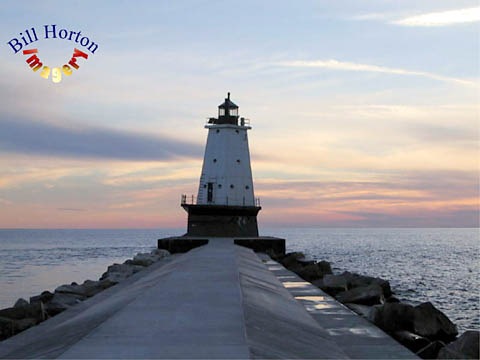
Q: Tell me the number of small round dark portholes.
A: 8